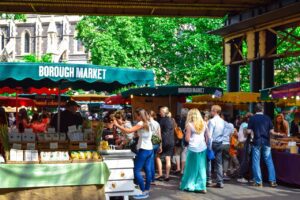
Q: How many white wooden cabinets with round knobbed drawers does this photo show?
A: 1